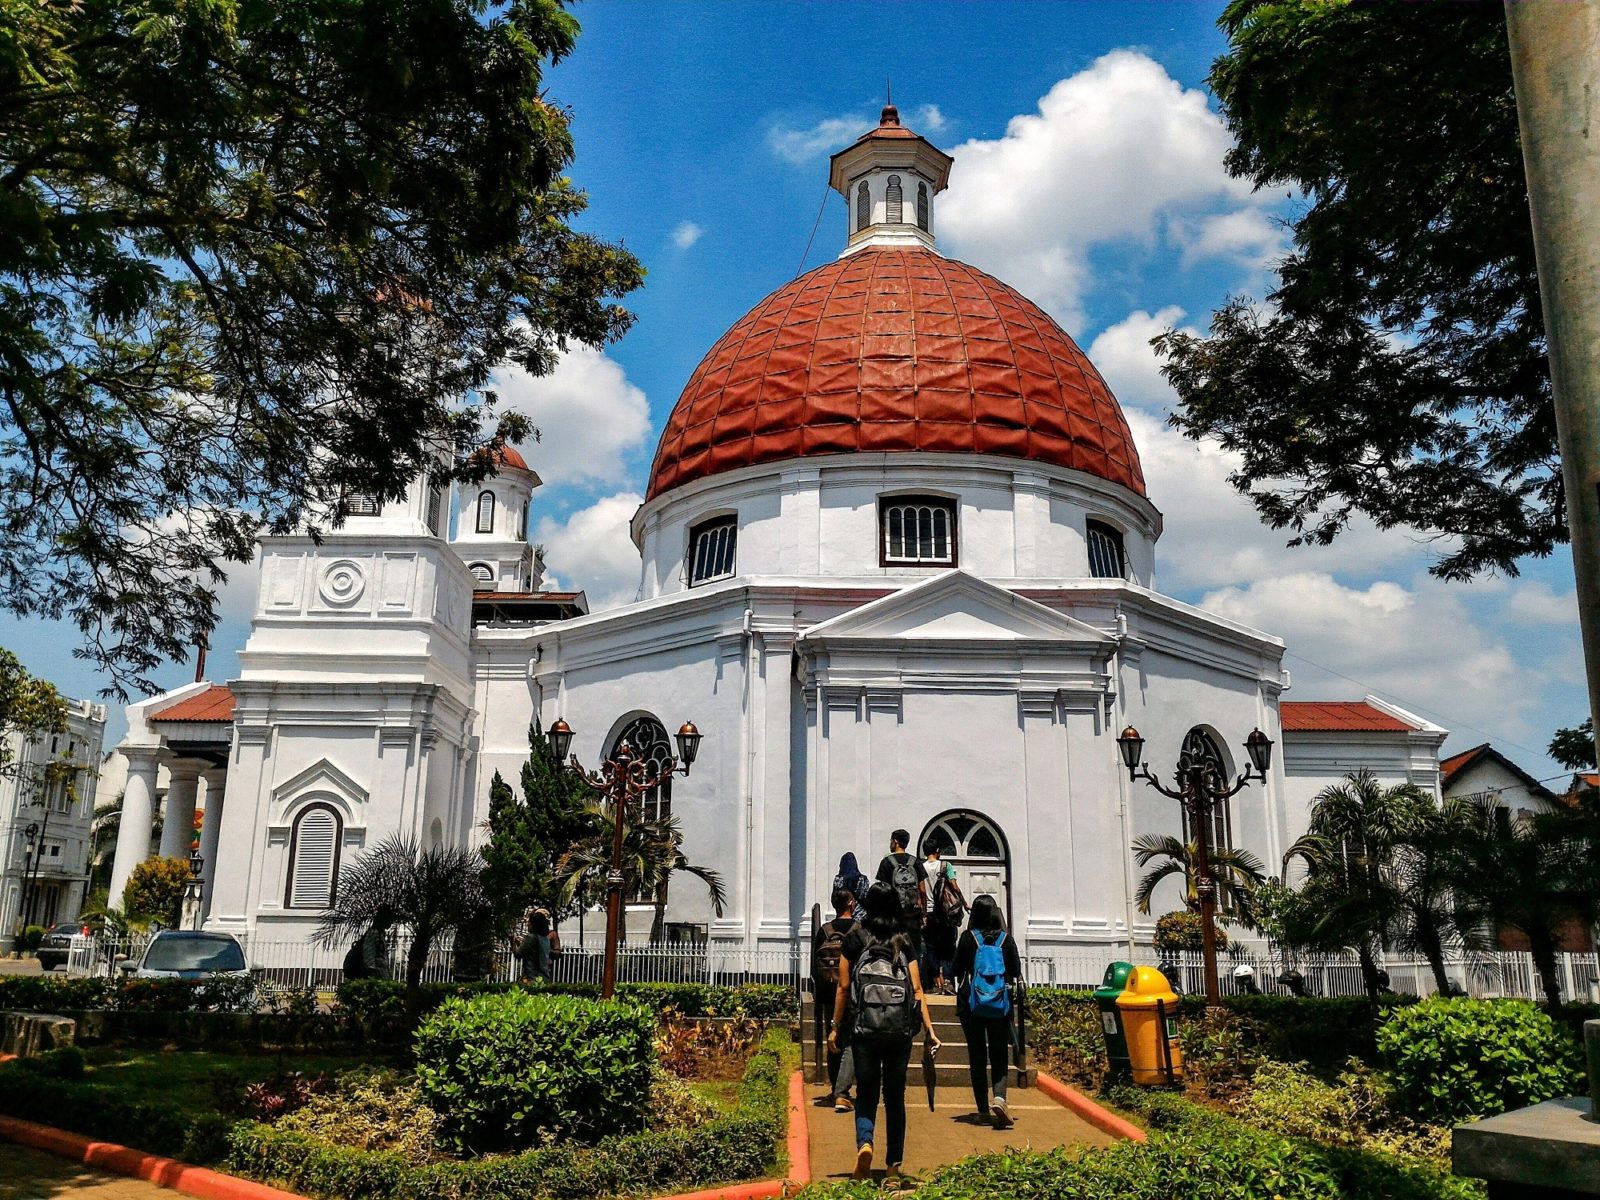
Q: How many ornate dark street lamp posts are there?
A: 2